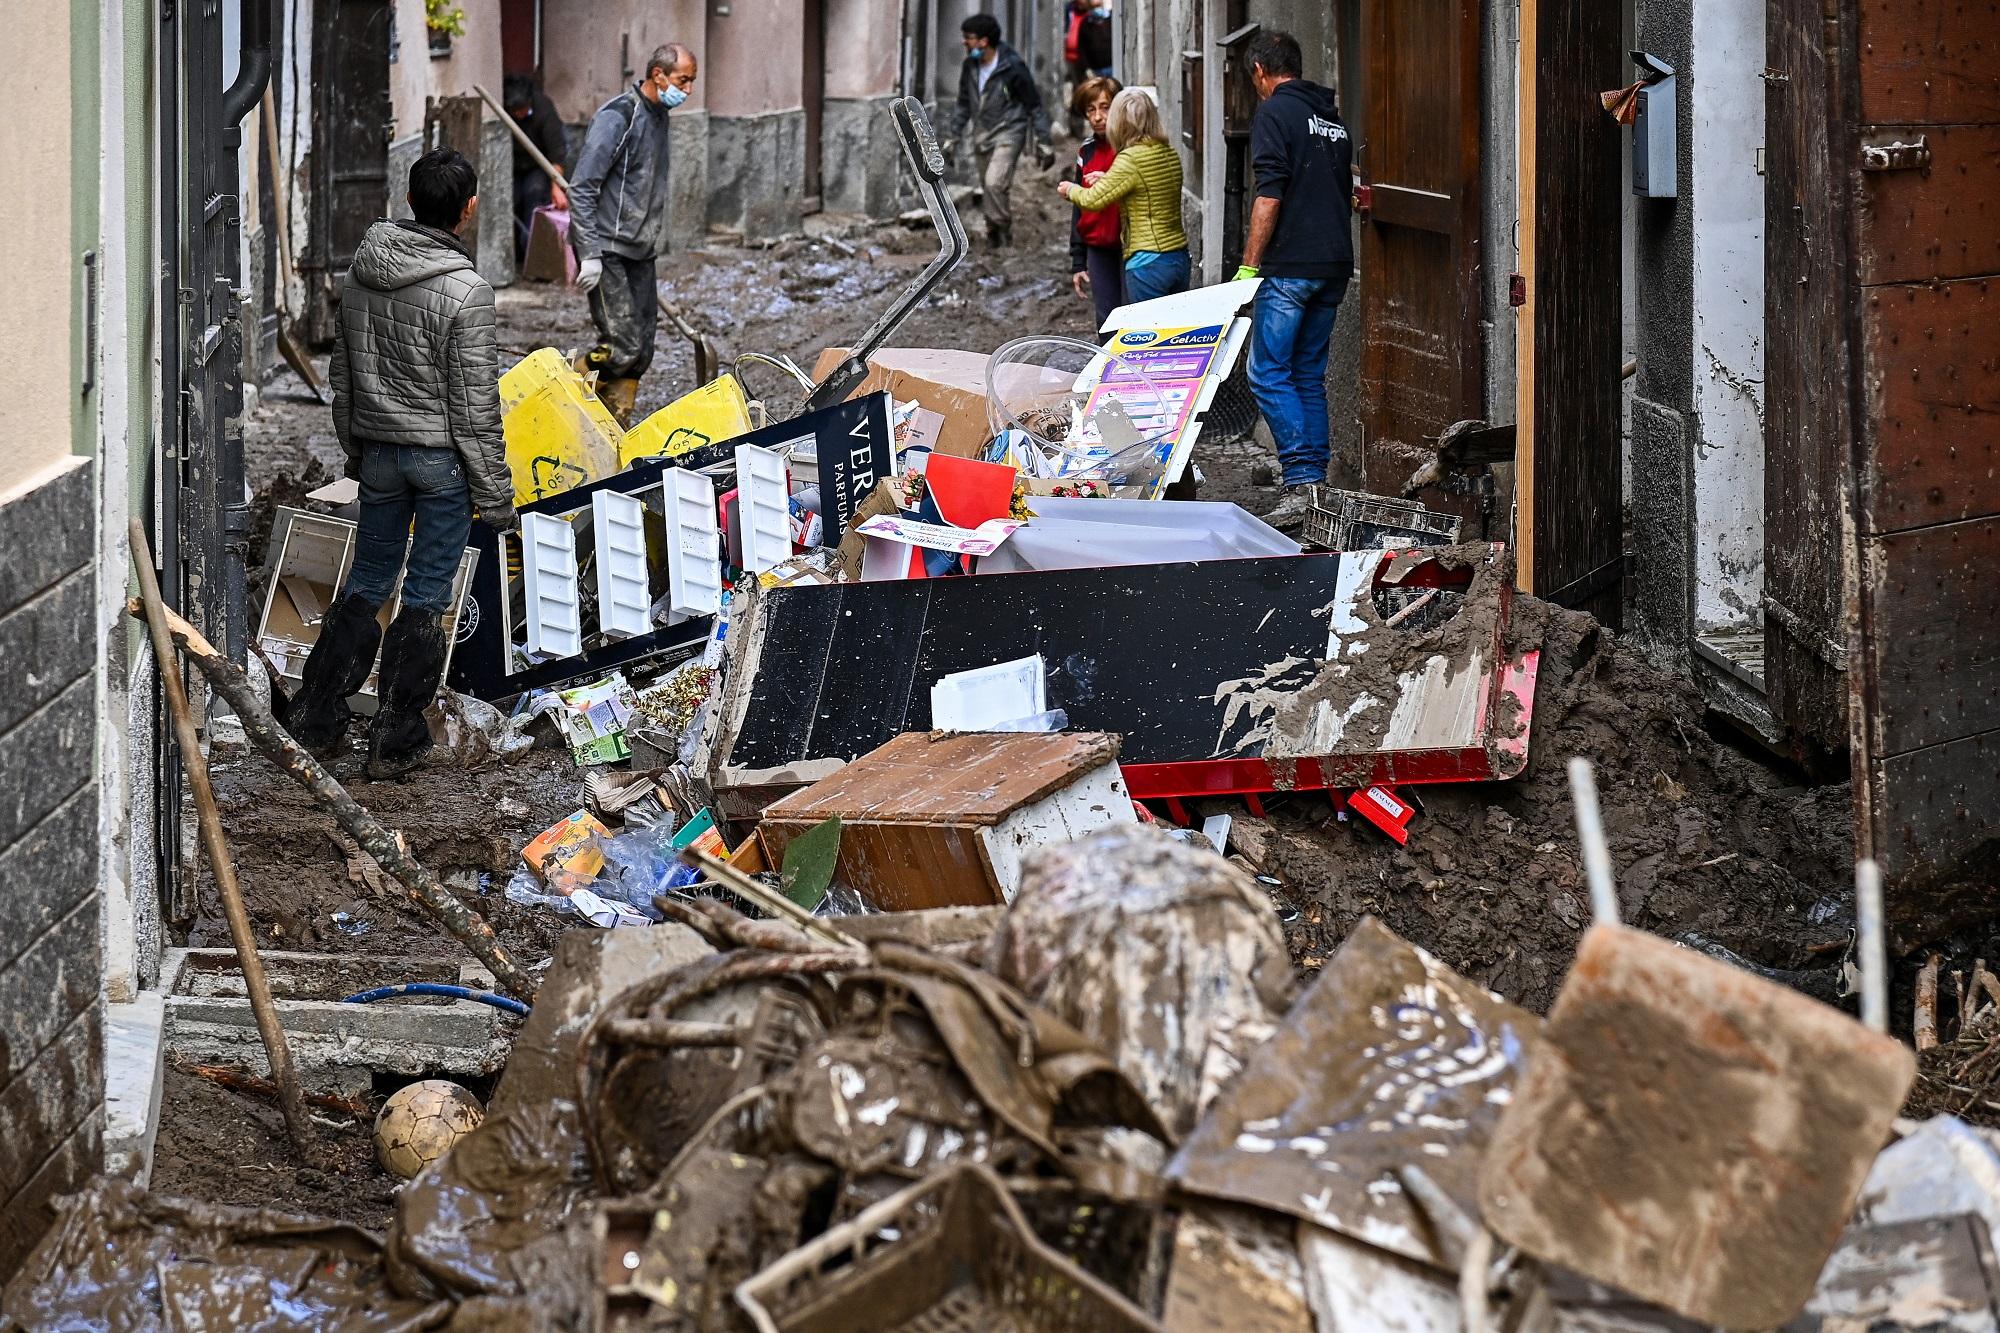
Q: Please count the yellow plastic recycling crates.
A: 2